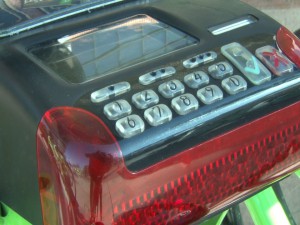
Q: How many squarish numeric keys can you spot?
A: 10